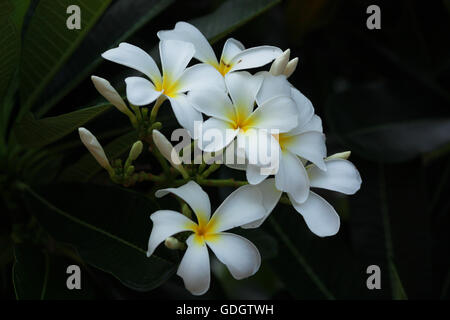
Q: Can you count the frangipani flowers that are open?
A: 6